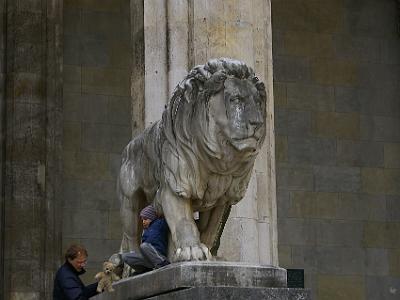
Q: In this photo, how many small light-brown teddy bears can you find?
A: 1